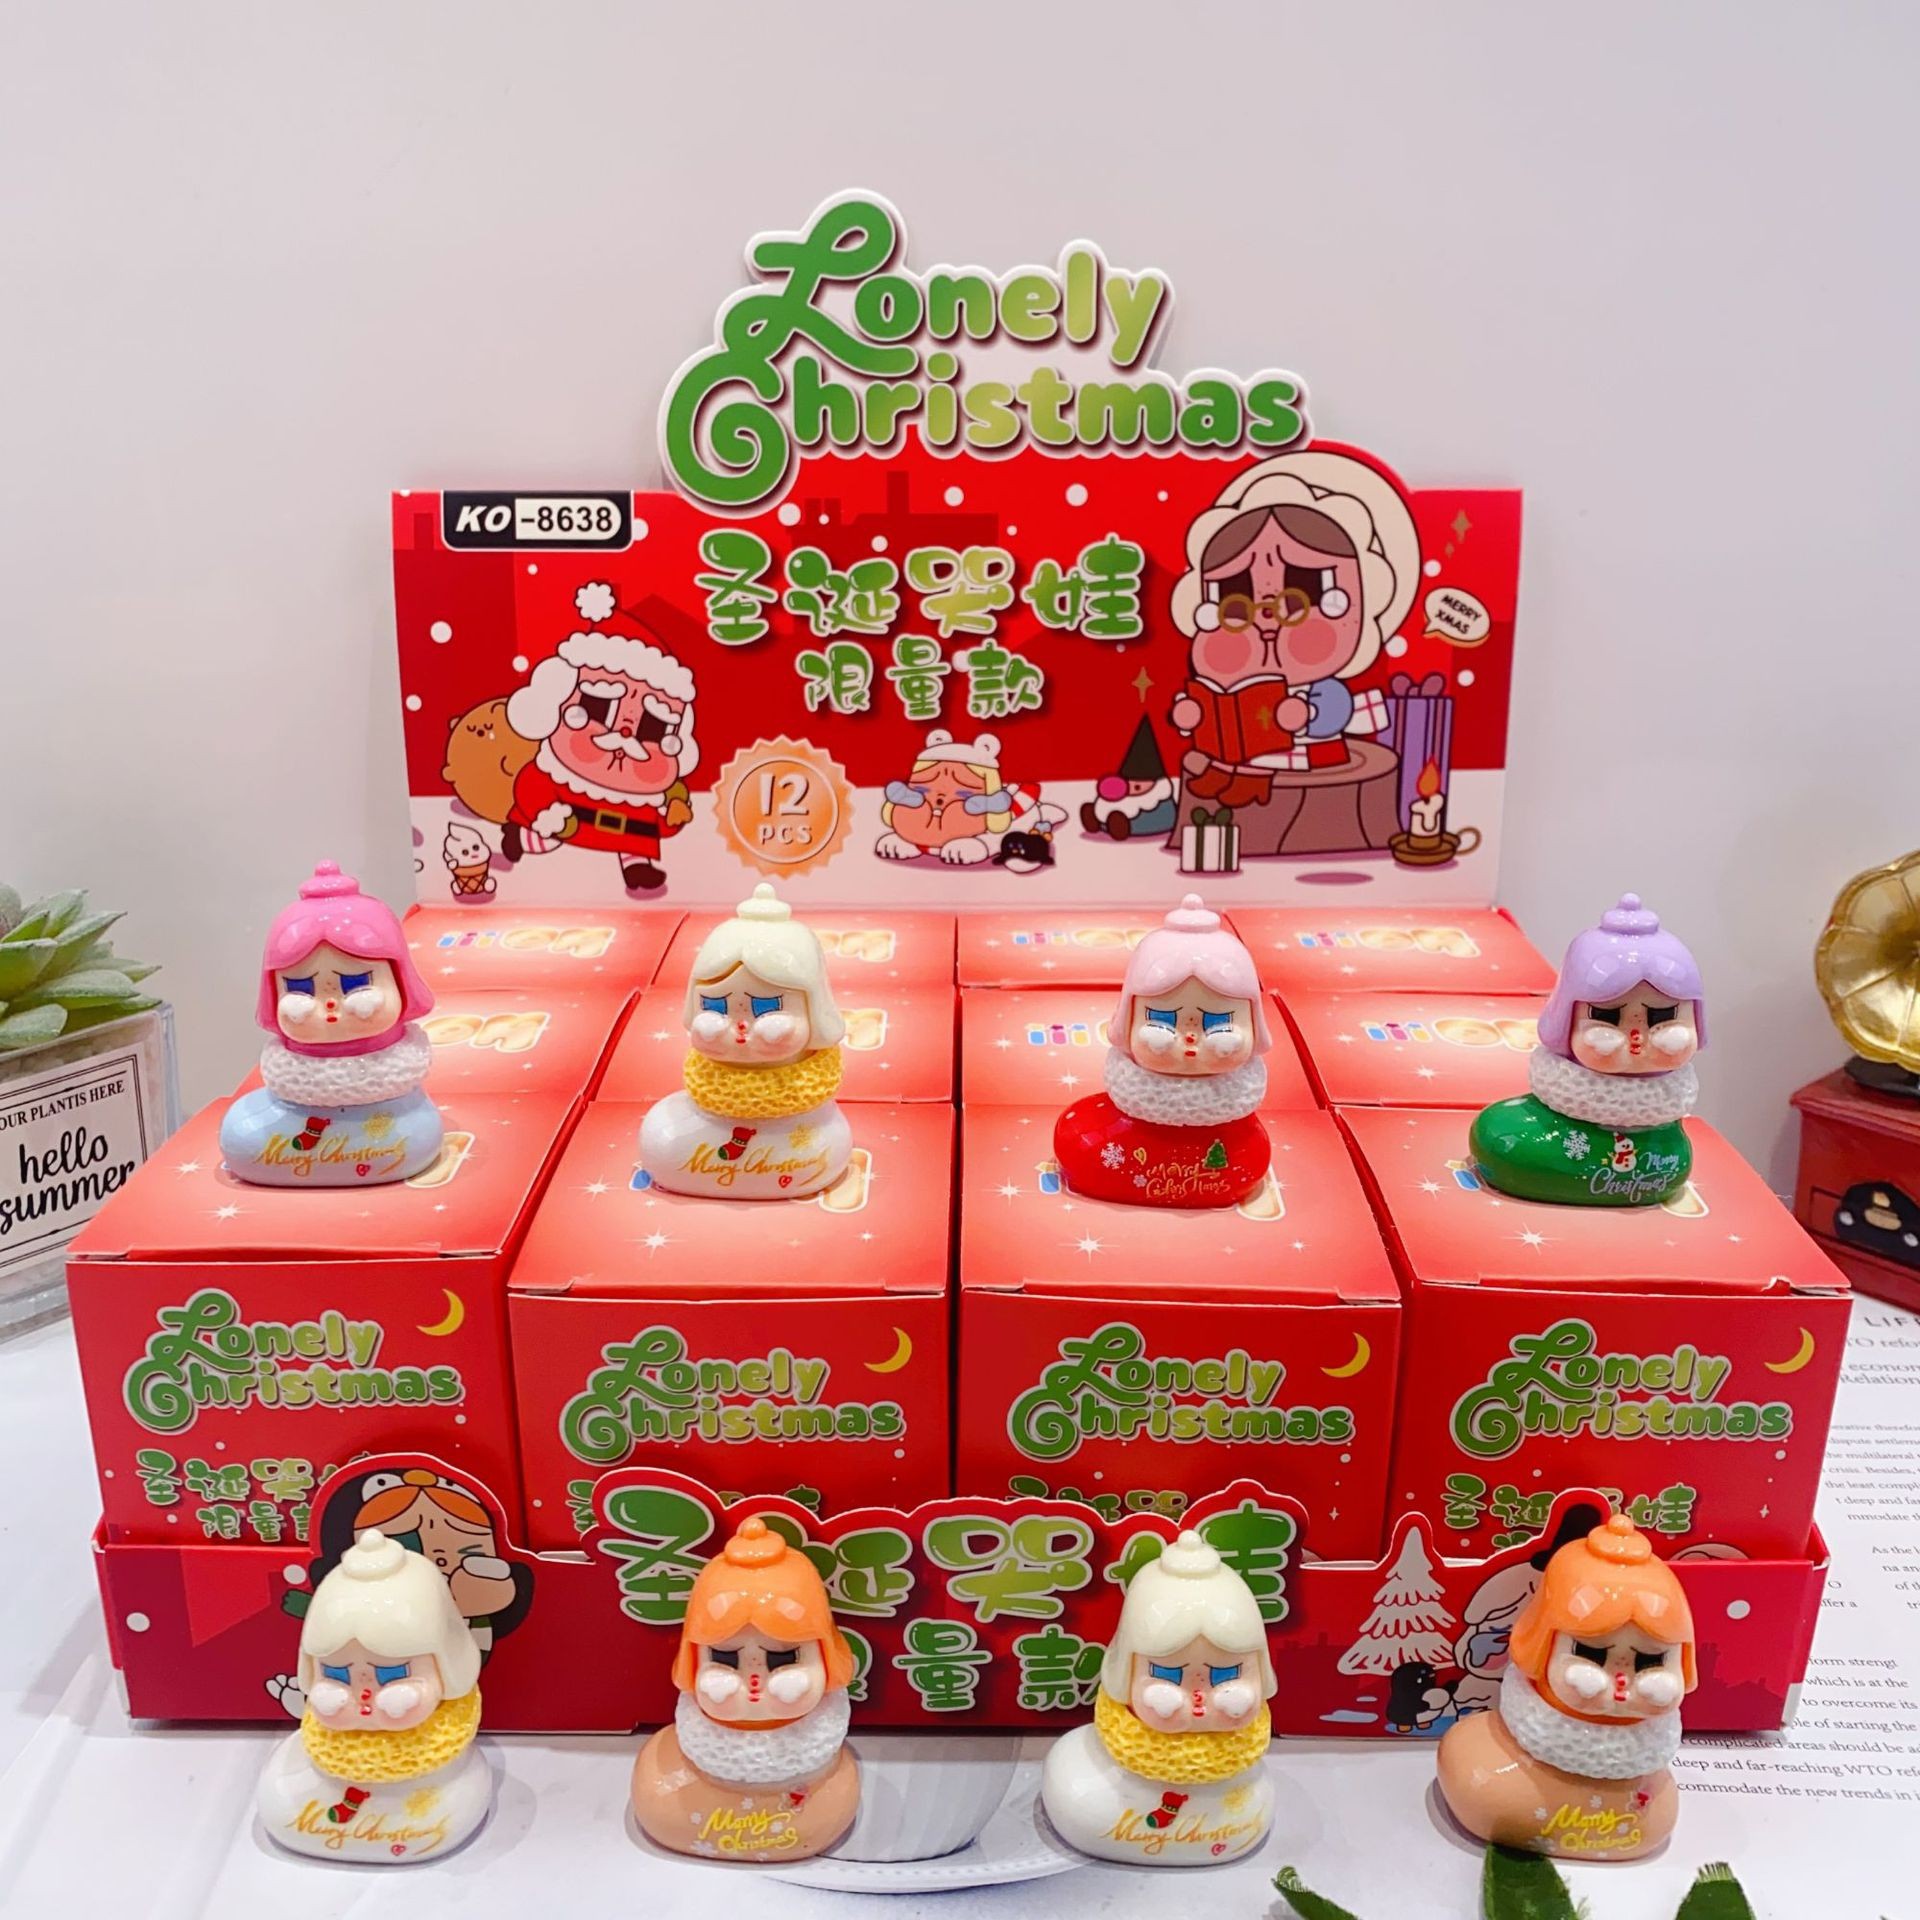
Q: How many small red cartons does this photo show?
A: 12